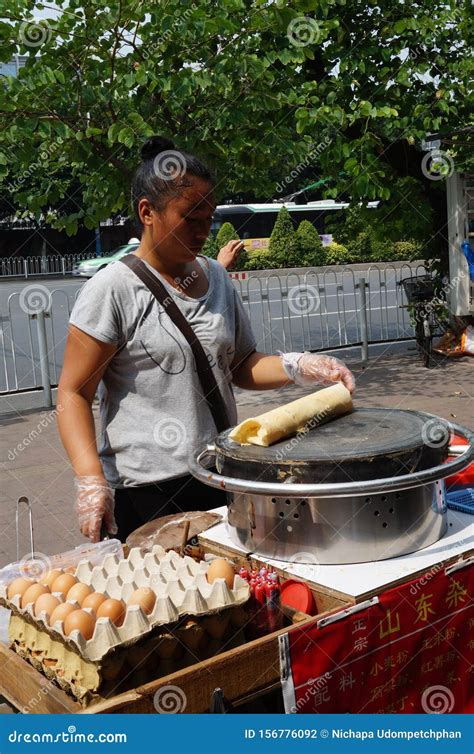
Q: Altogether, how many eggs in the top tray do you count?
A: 12